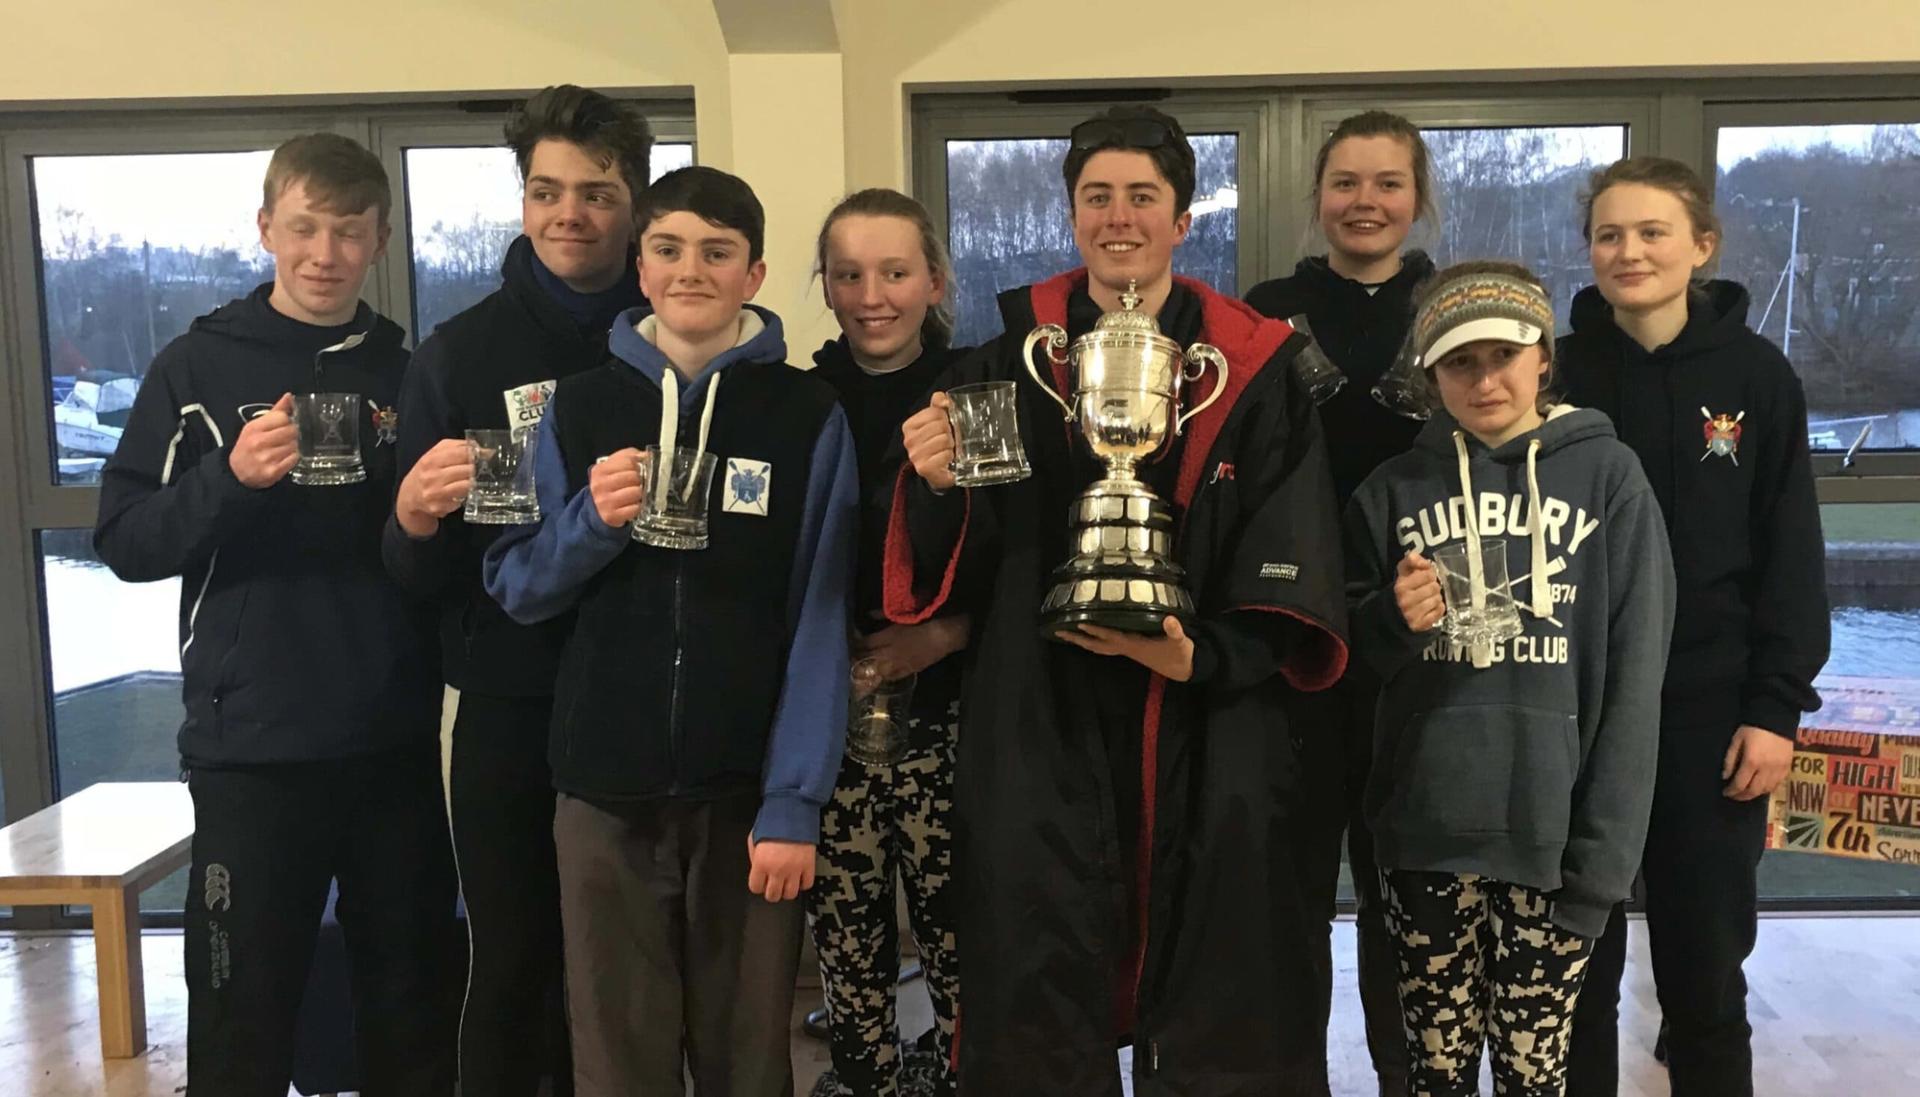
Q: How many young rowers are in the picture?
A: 8